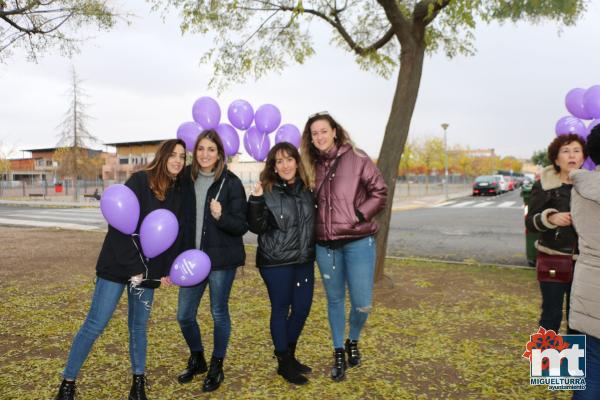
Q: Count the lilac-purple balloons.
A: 15